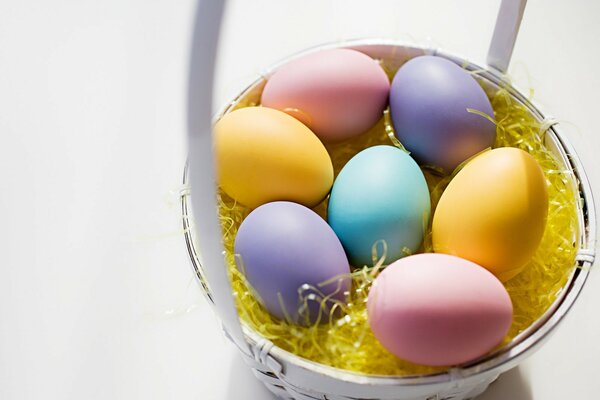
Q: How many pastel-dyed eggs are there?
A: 7